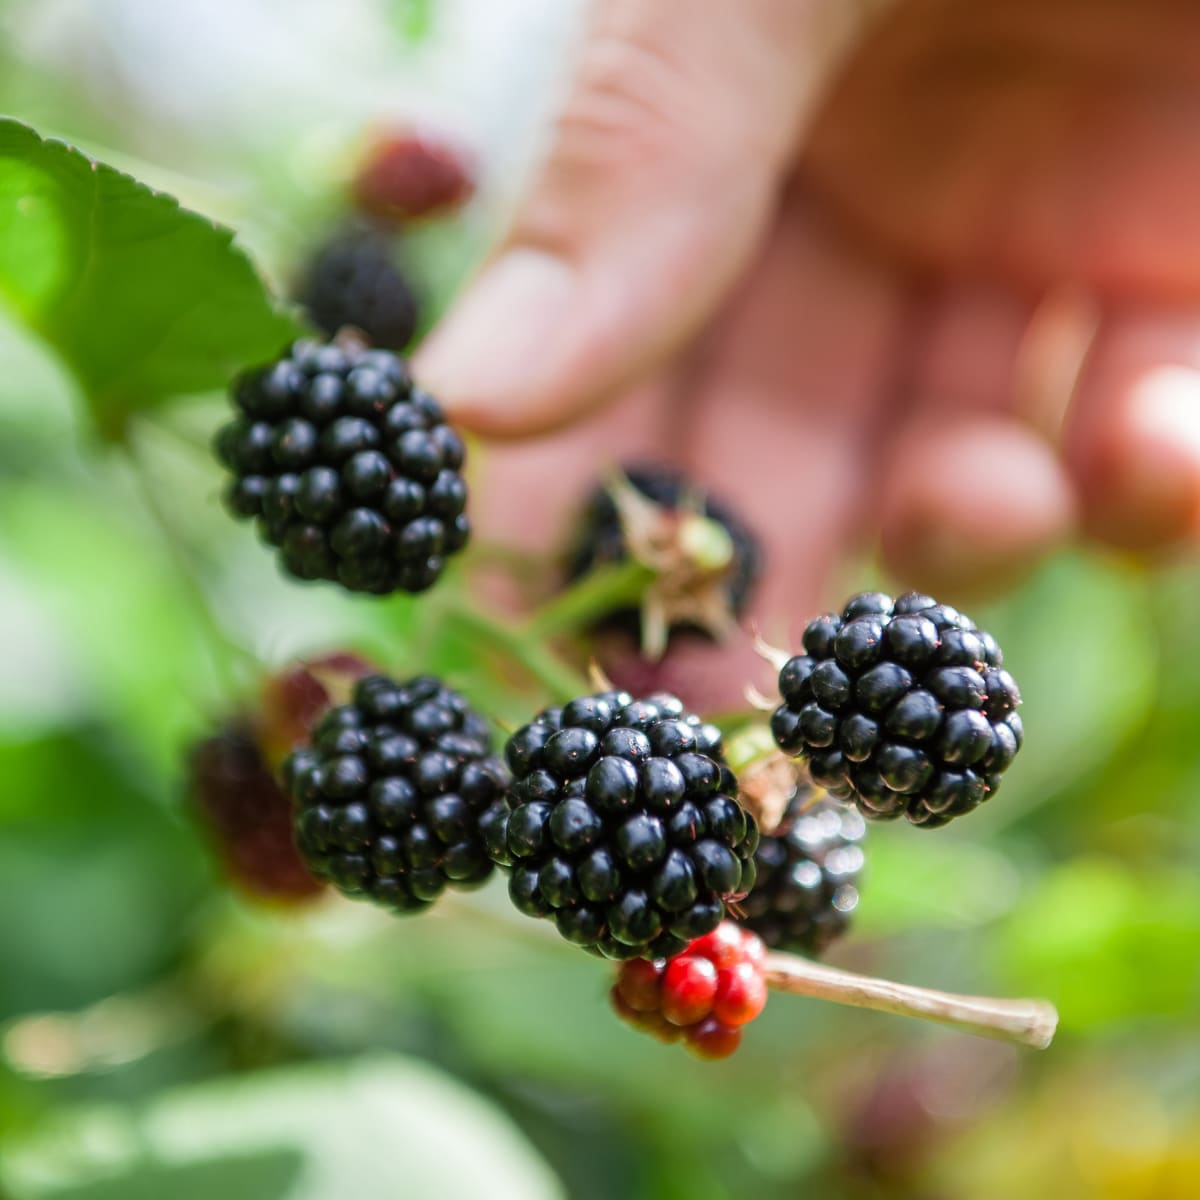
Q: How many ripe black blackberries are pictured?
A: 7